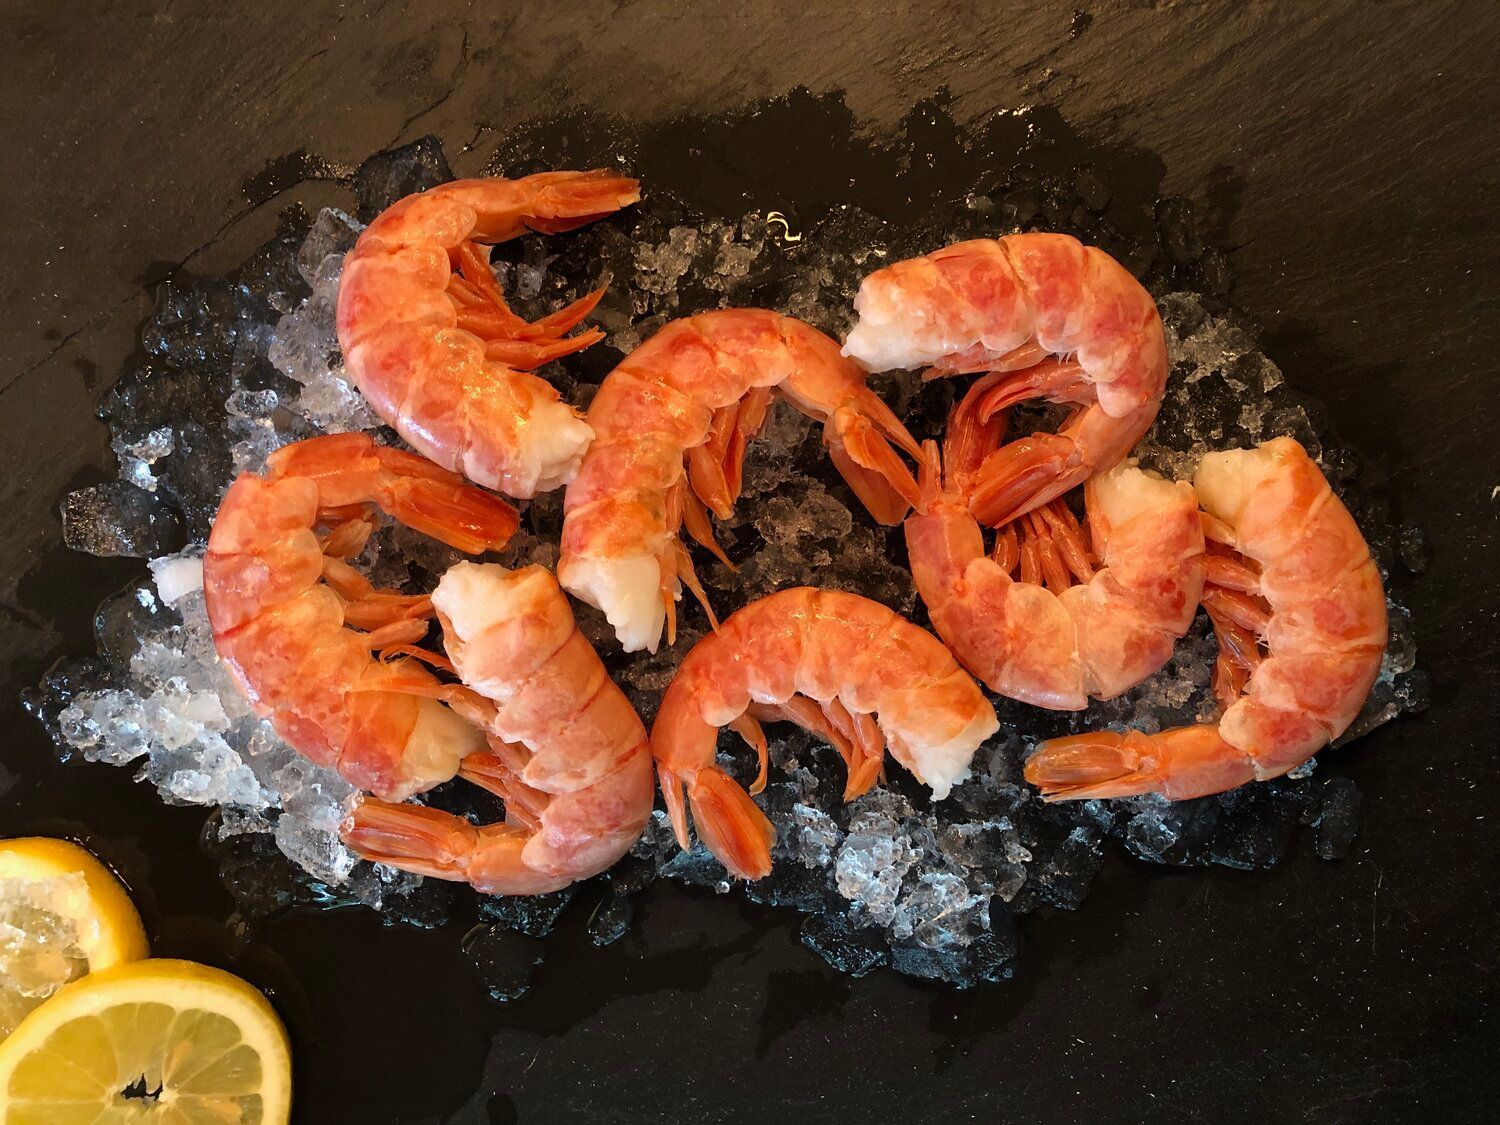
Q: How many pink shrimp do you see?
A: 8